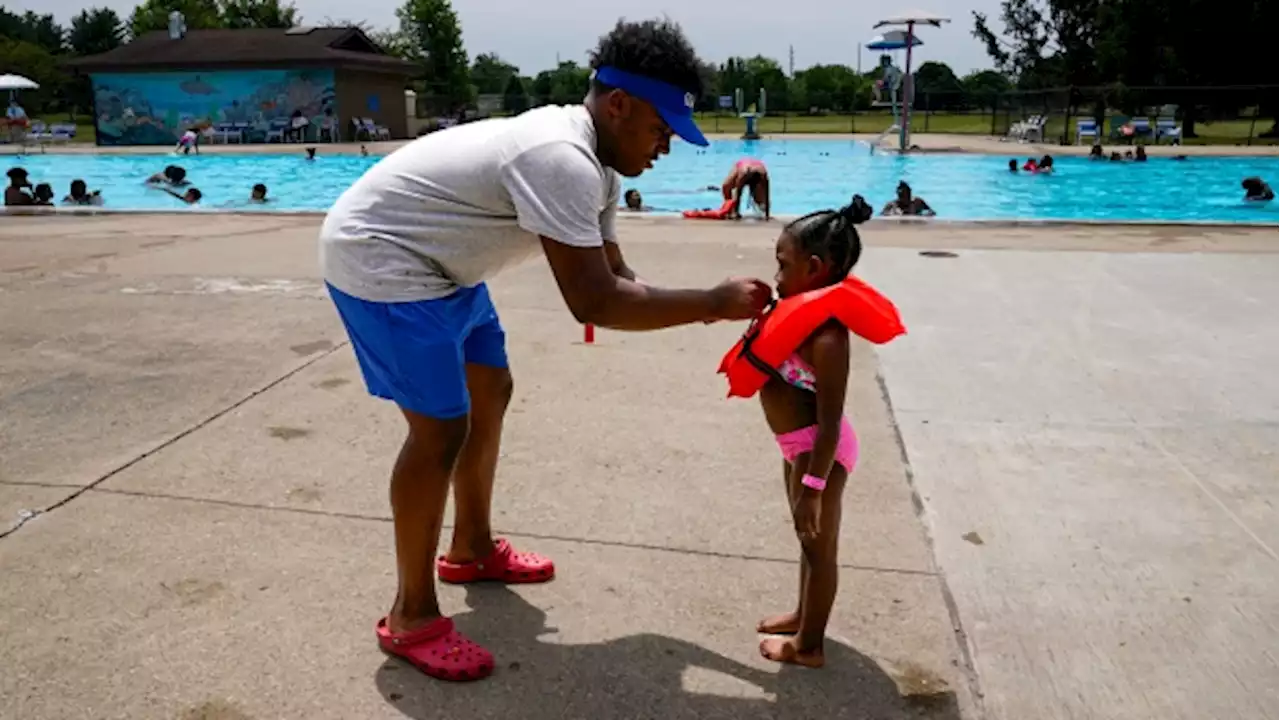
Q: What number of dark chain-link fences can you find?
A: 1